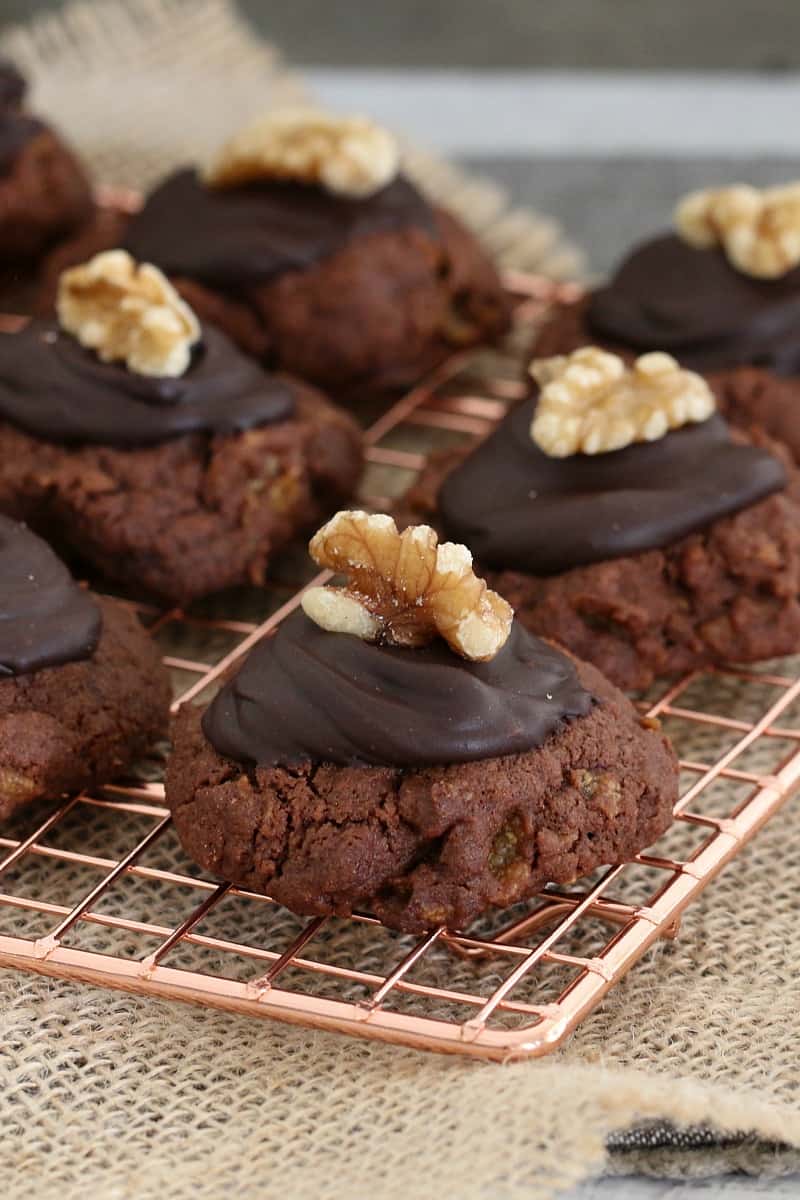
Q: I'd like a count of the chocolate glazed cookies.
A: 7